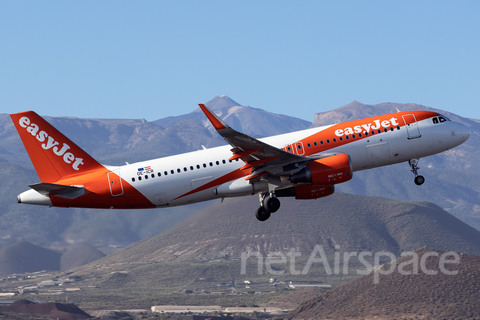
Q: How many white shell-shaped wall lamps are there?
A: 0